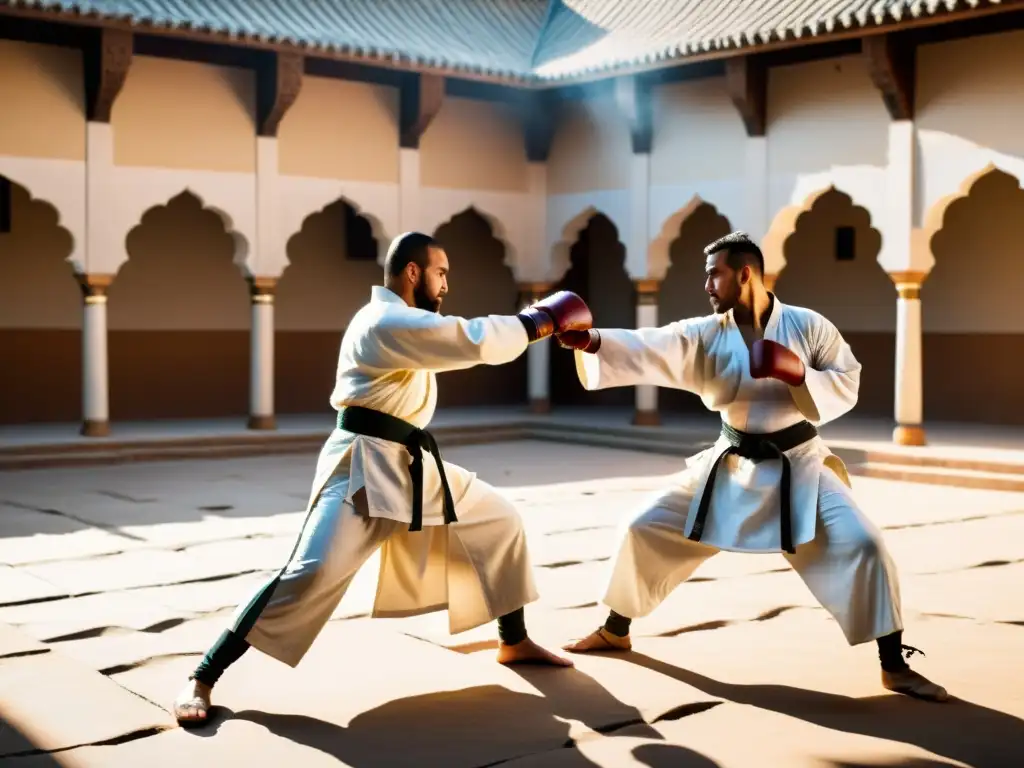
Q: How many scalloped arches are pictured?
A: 8